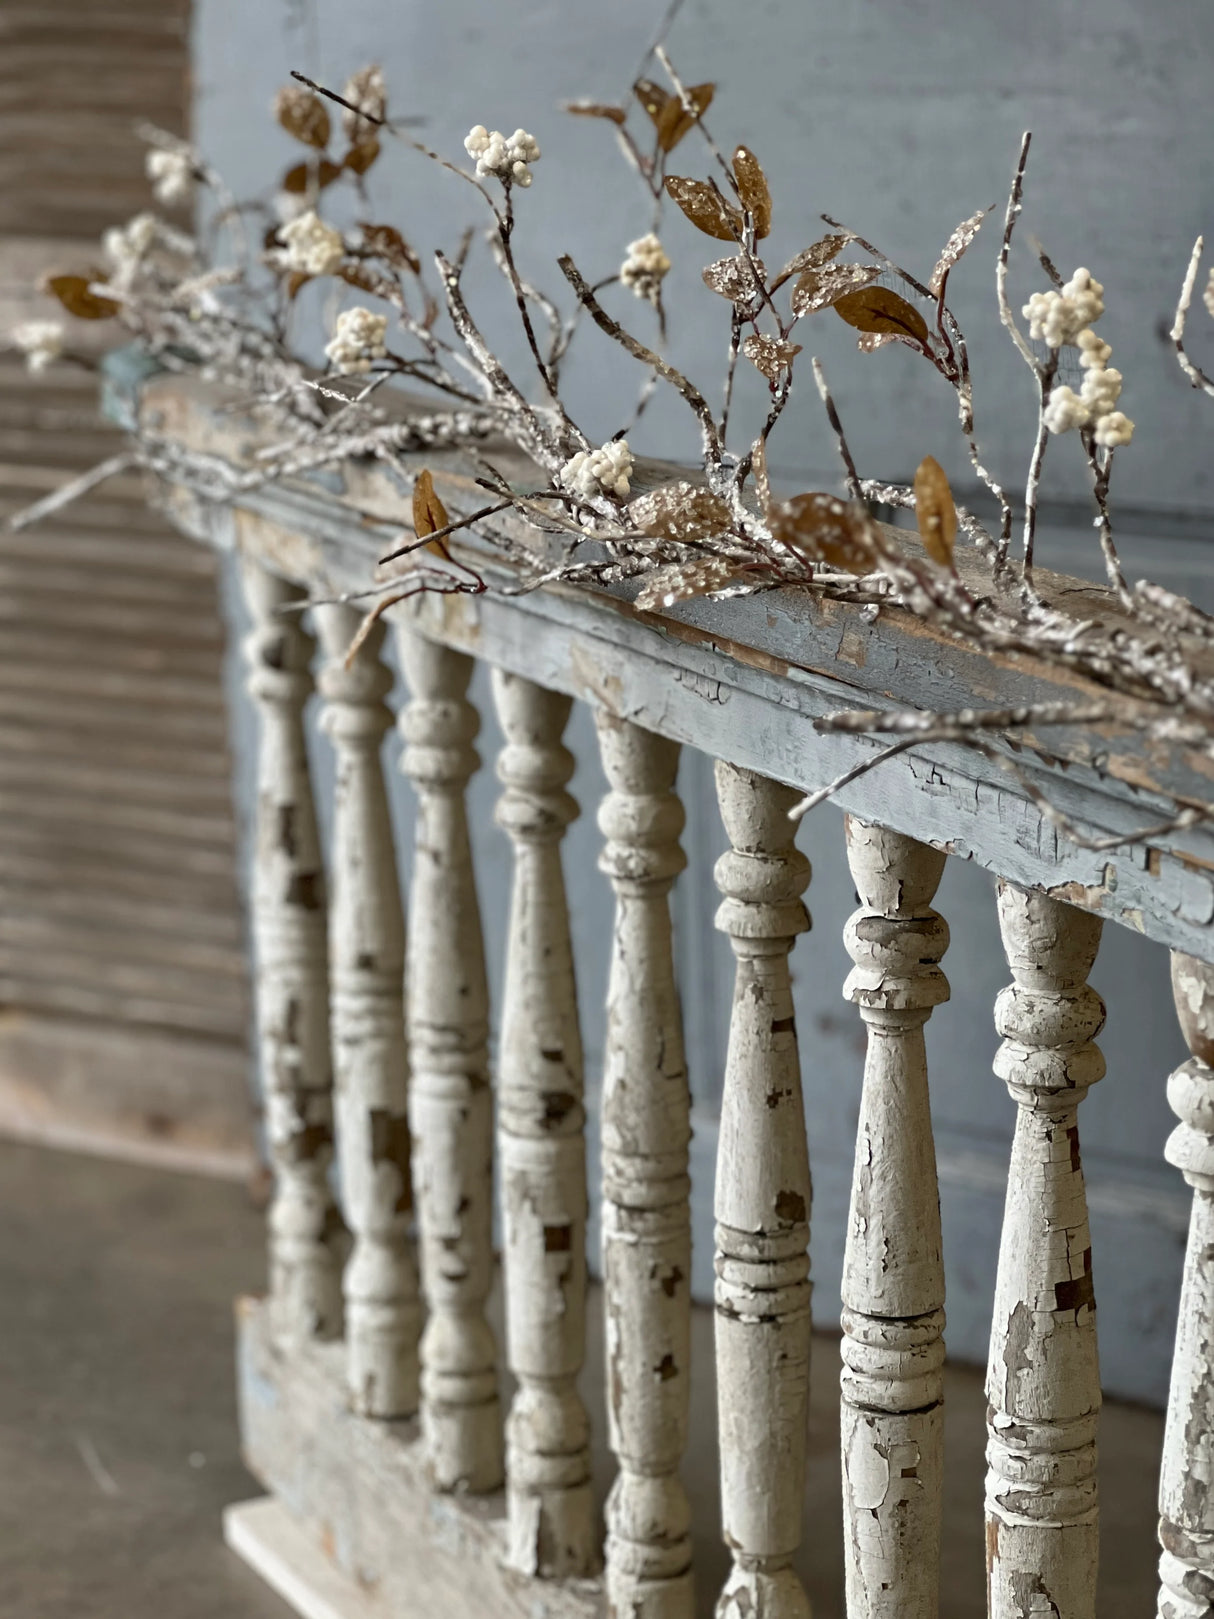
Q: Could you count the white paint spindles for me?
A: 9